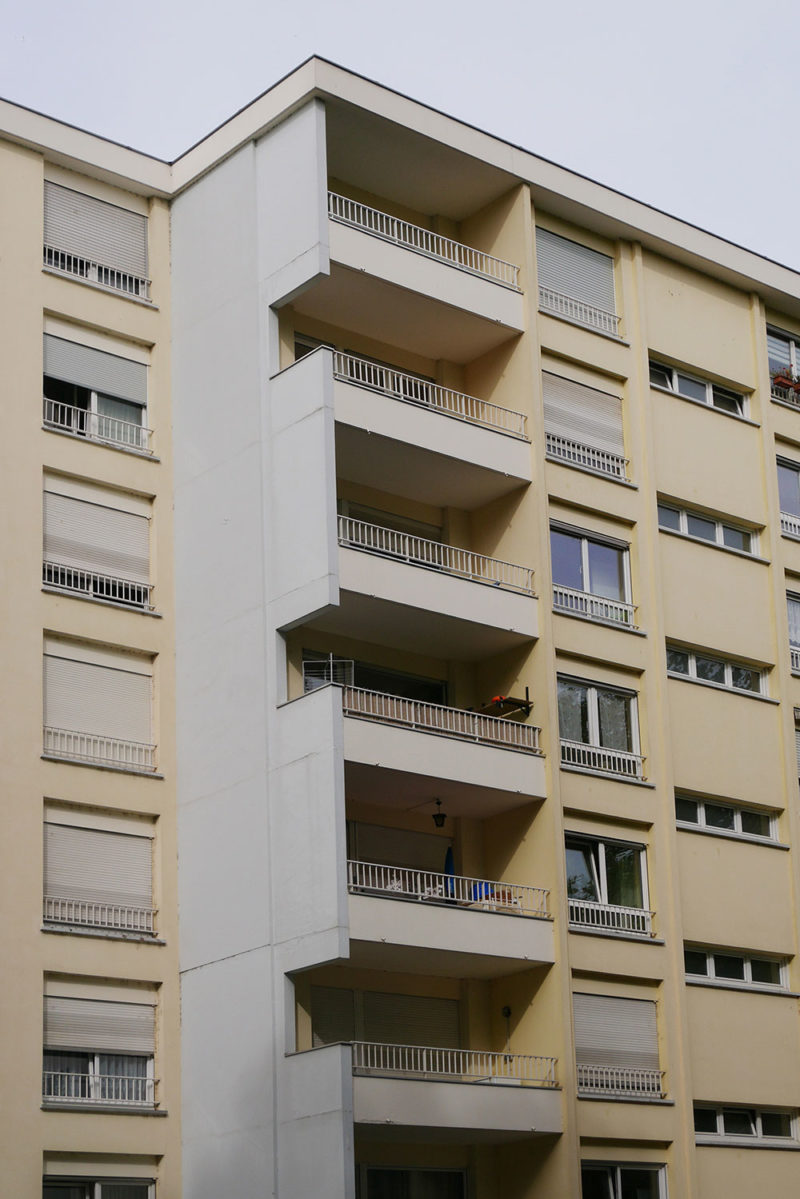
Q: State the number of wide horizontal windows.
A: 6